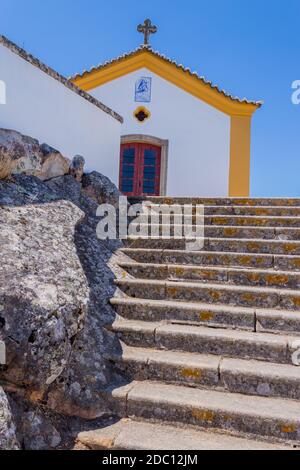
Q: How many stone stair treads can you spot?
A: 13